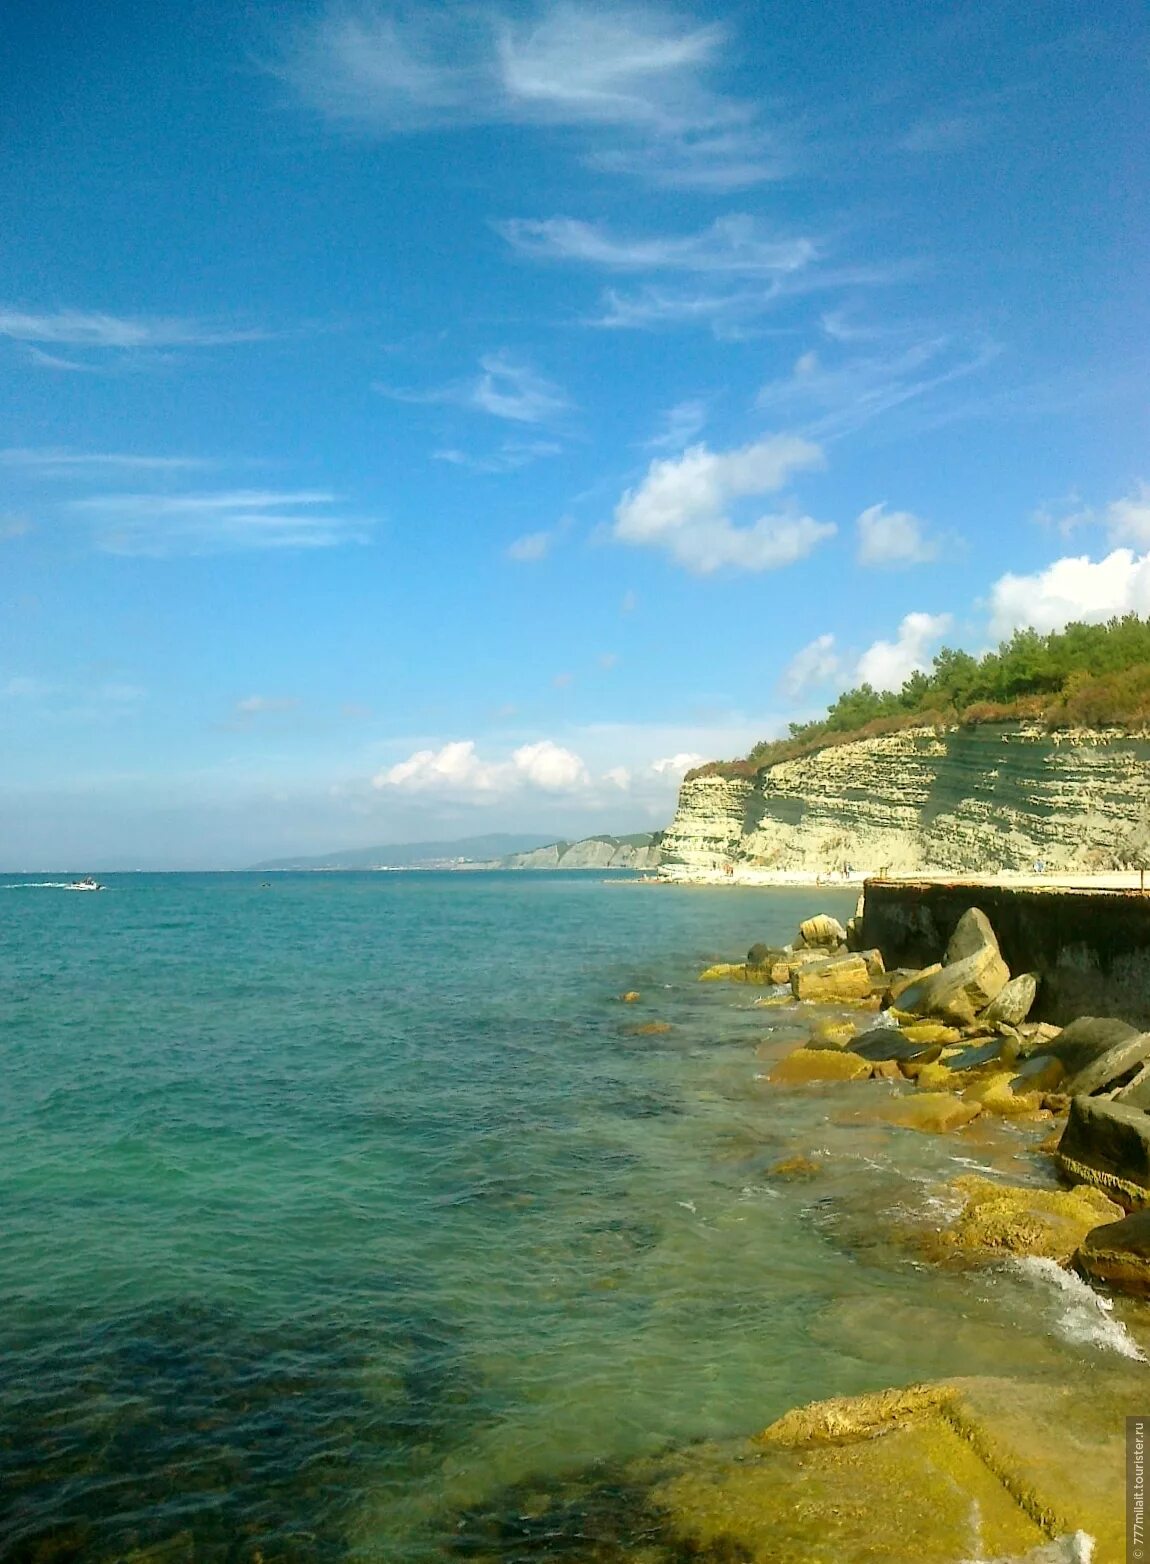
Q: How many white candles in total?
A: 0